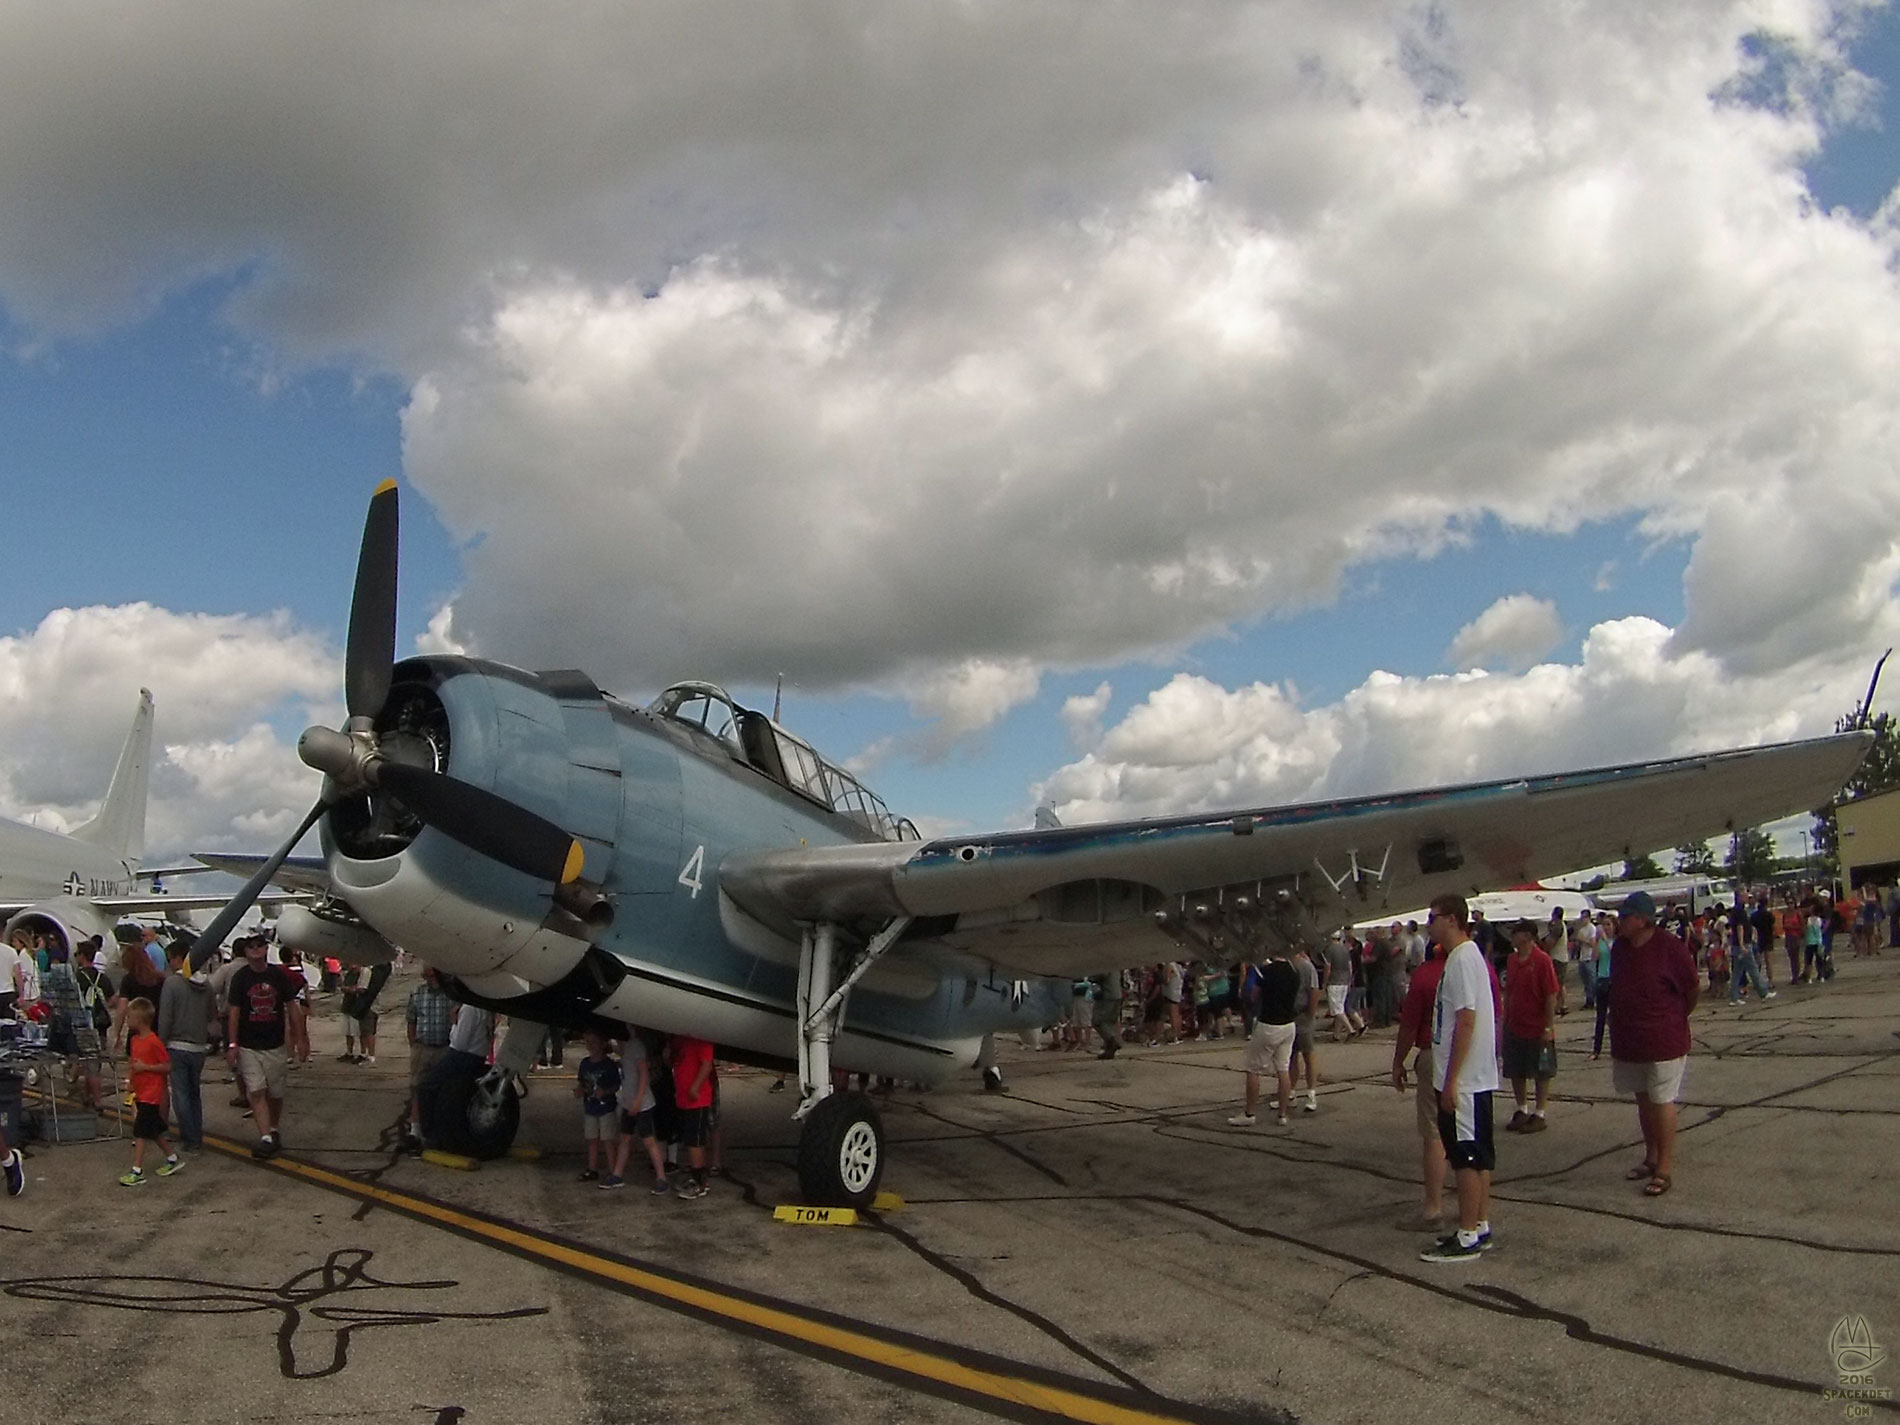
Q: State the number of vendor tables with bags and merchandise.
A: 1